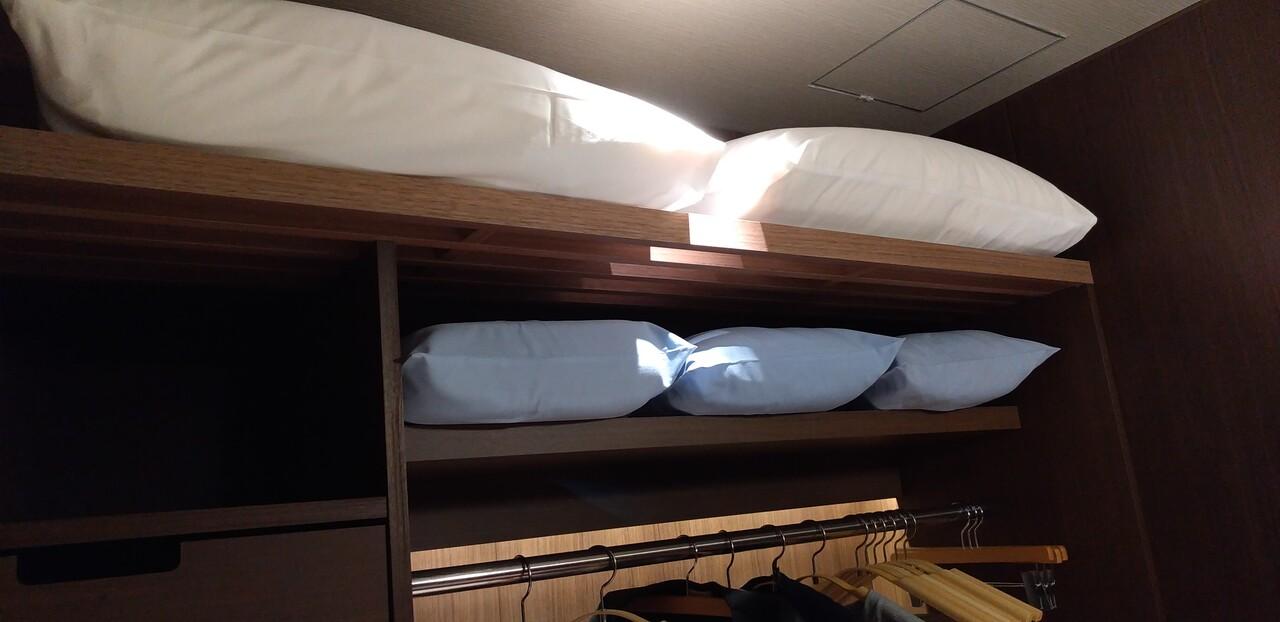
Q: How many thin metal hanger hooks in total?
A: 15